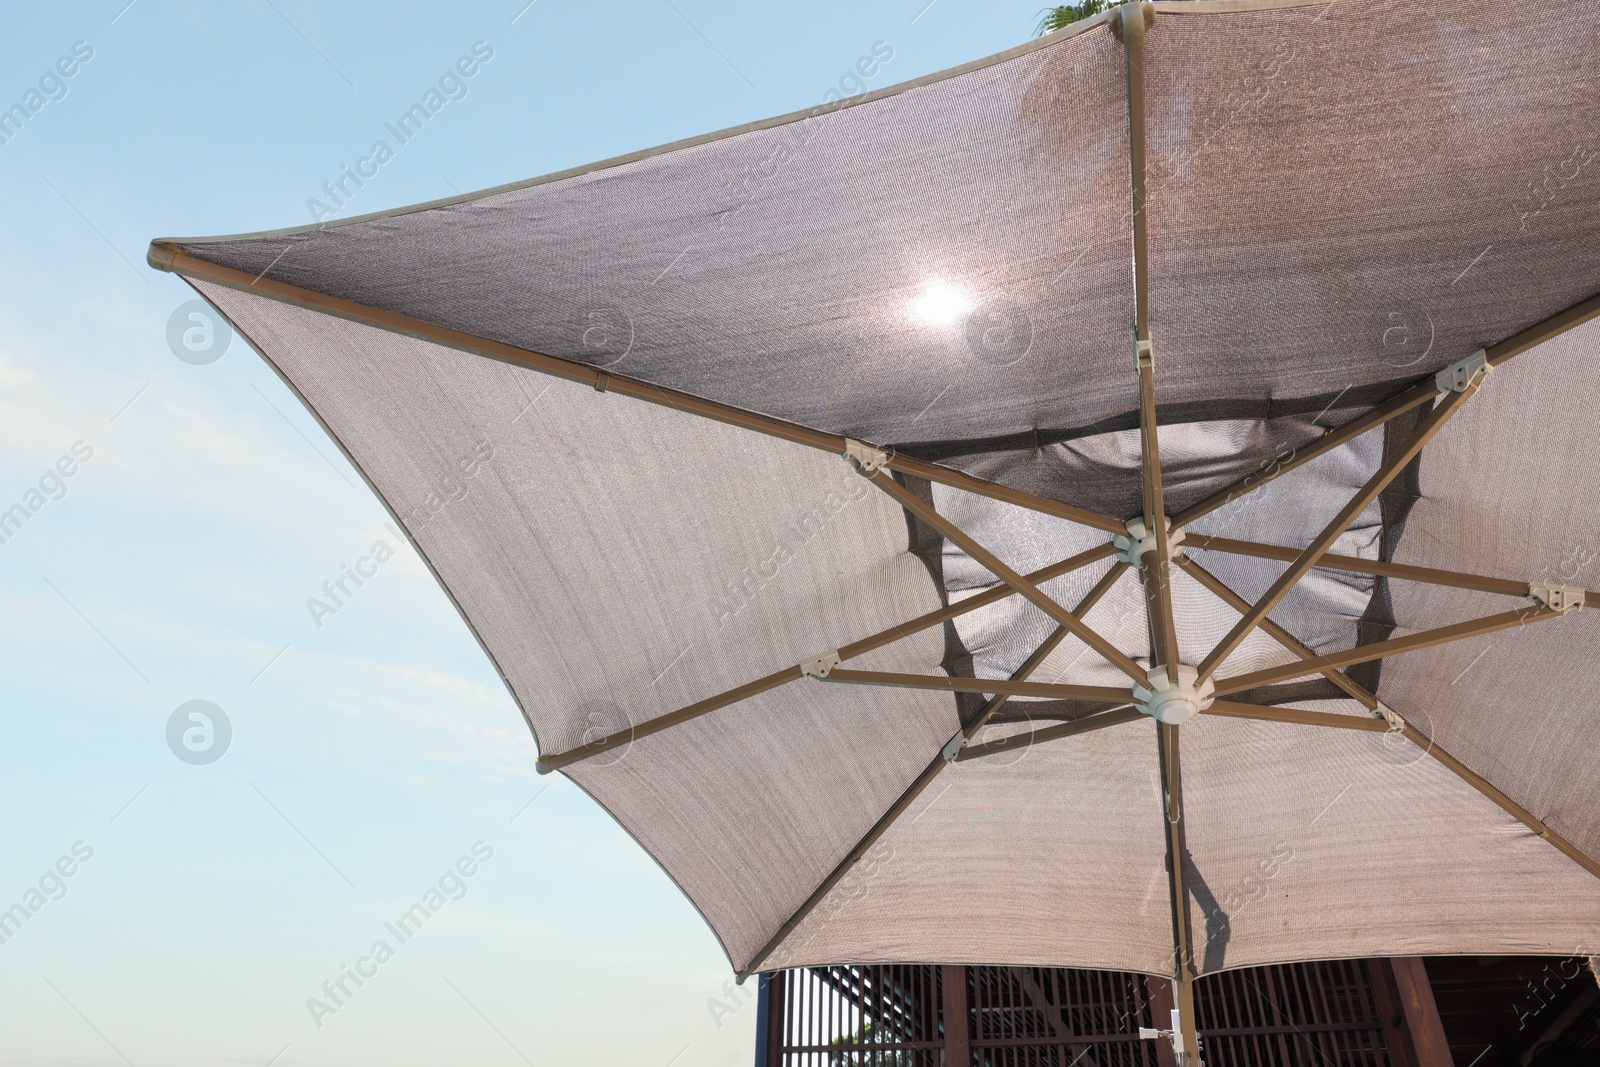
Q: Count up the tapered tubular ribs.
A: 8